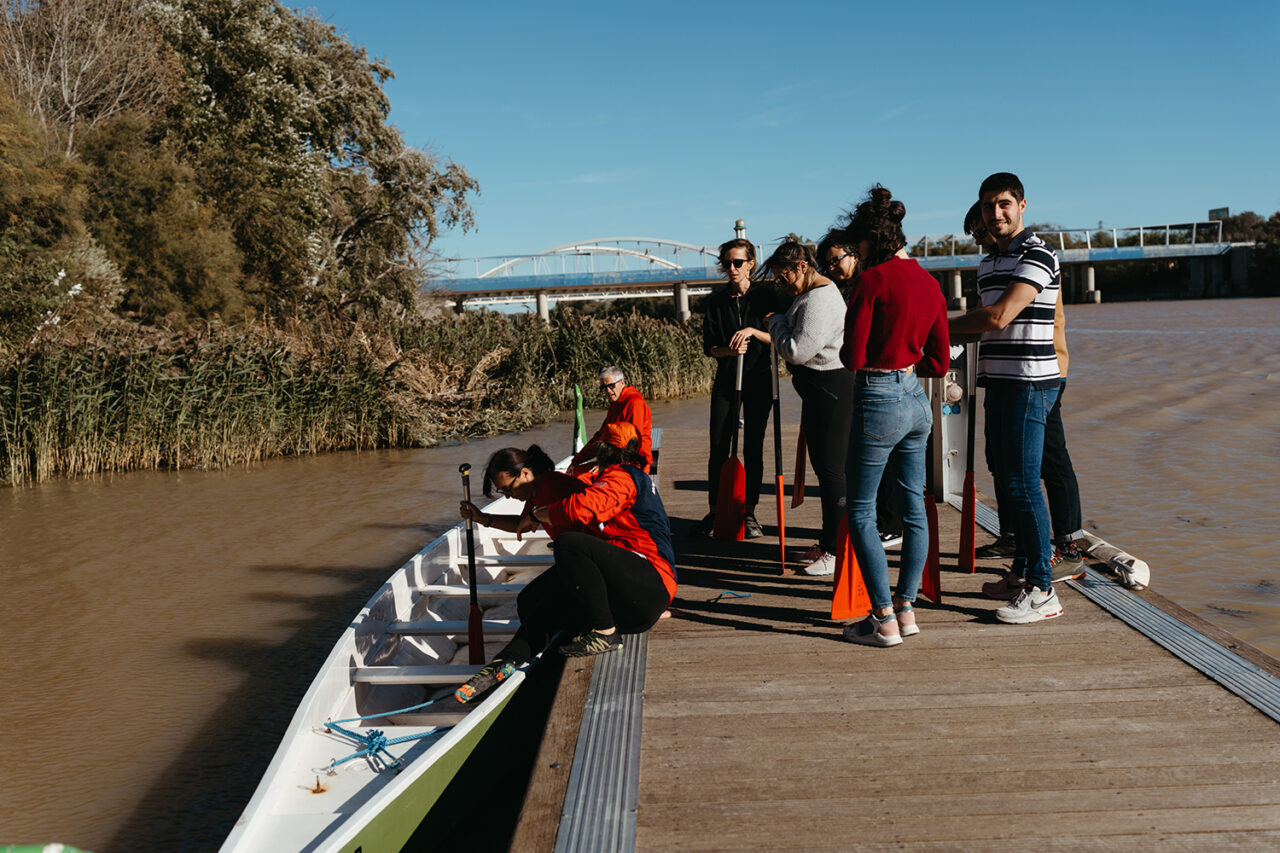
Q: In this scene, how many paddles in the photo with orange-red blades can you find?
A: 7